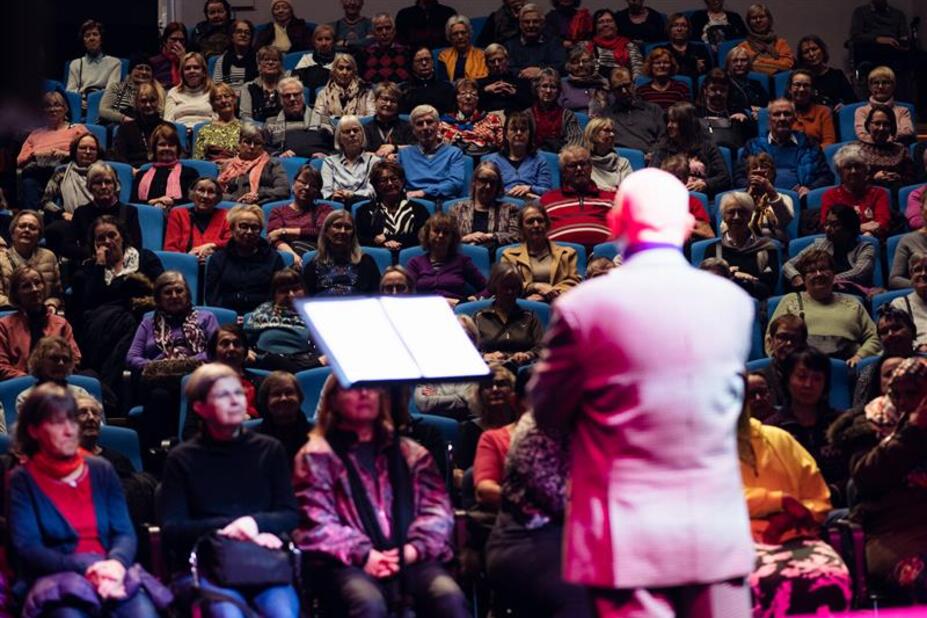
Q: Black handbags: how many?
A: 1